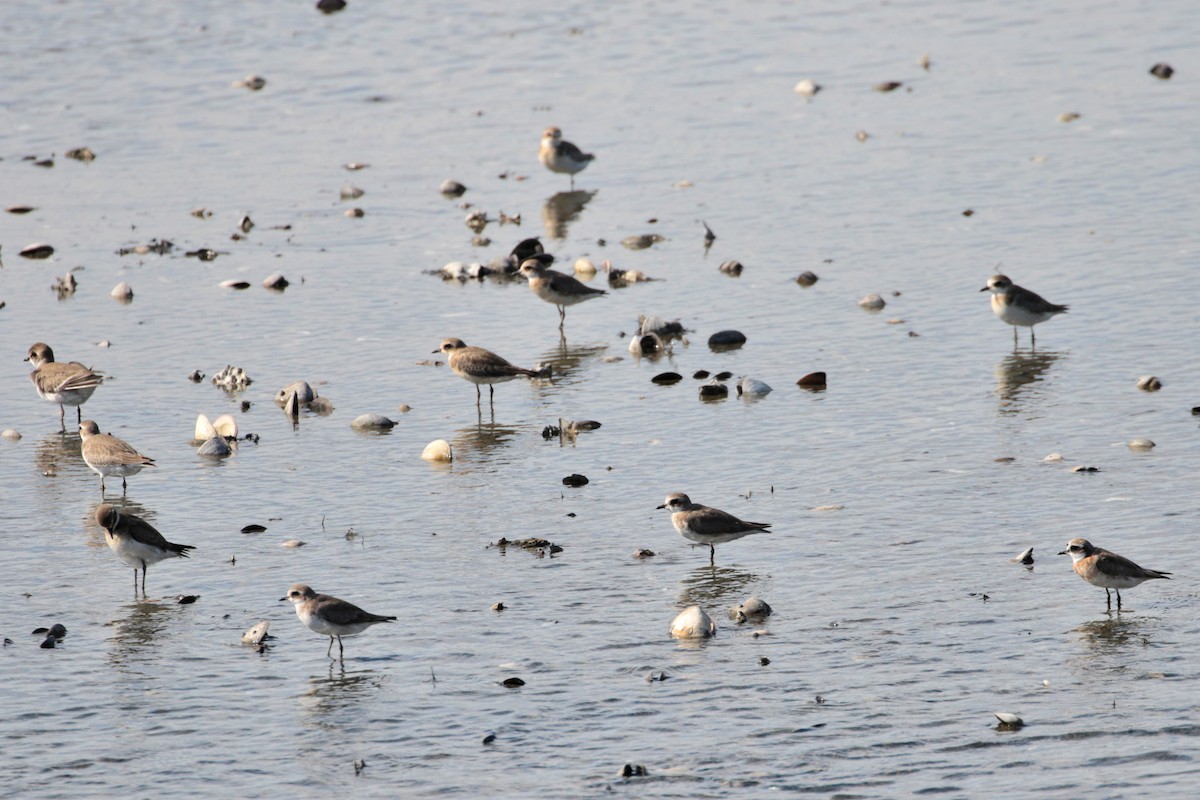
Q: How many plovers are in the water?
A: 10